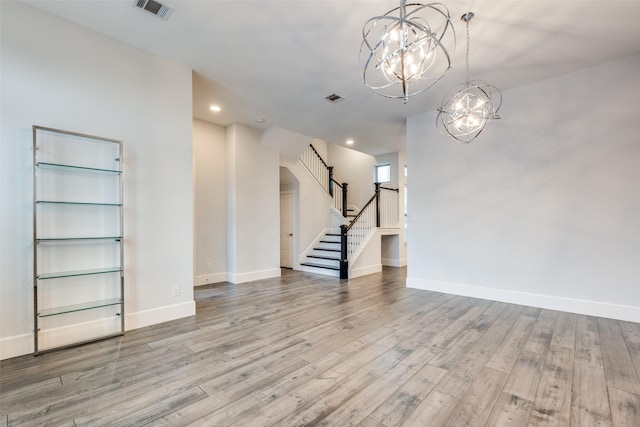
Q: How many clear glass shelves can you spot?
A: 5